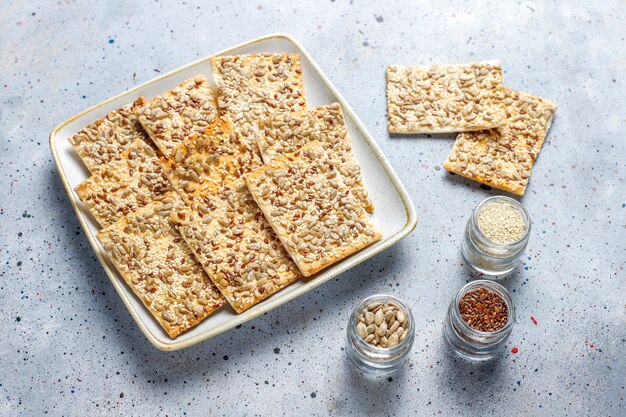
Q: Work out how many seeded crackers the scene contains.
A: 11